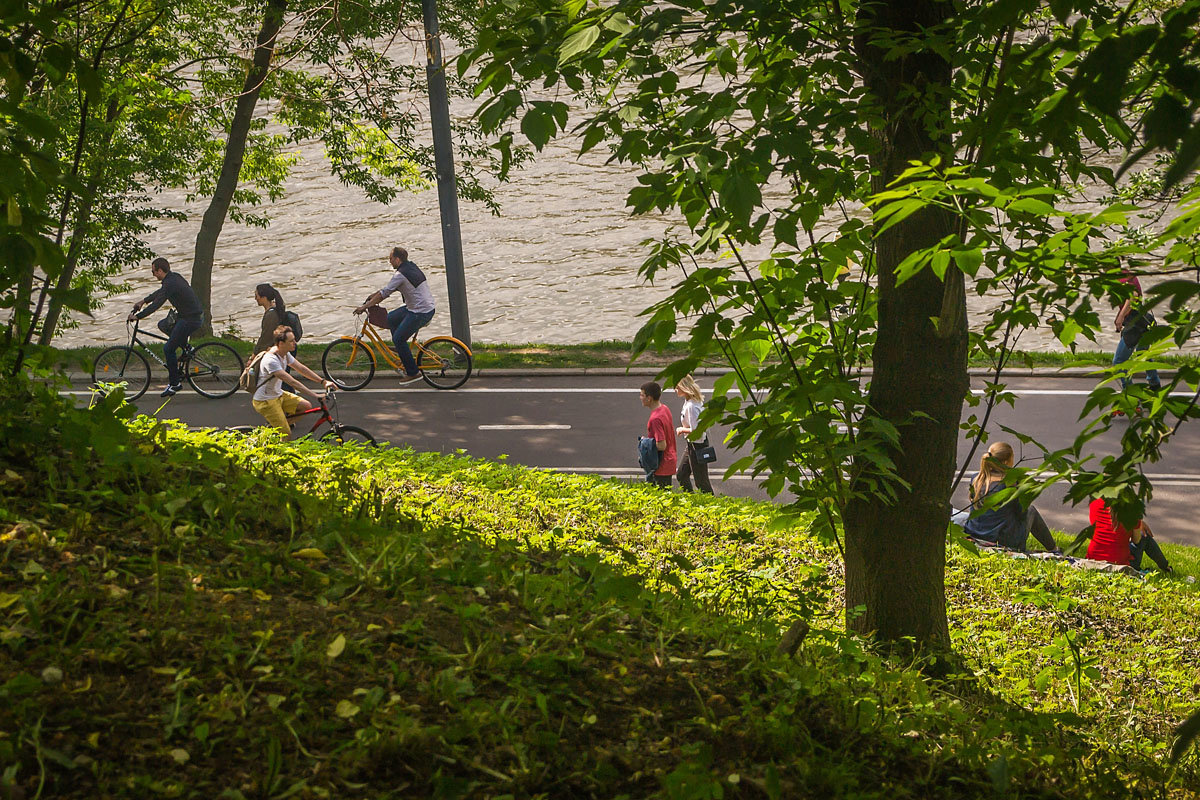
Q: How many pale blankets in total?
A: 1